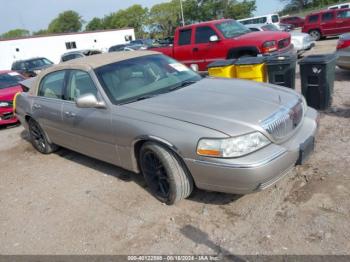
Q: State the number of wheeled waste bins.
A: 4